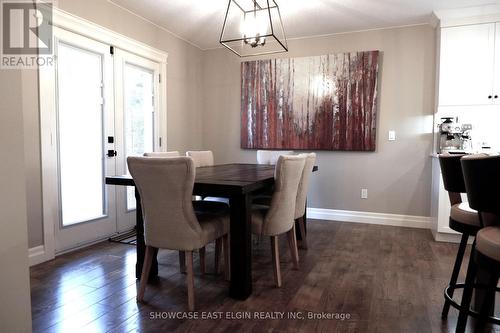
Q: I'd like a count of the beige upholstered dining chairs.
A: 6